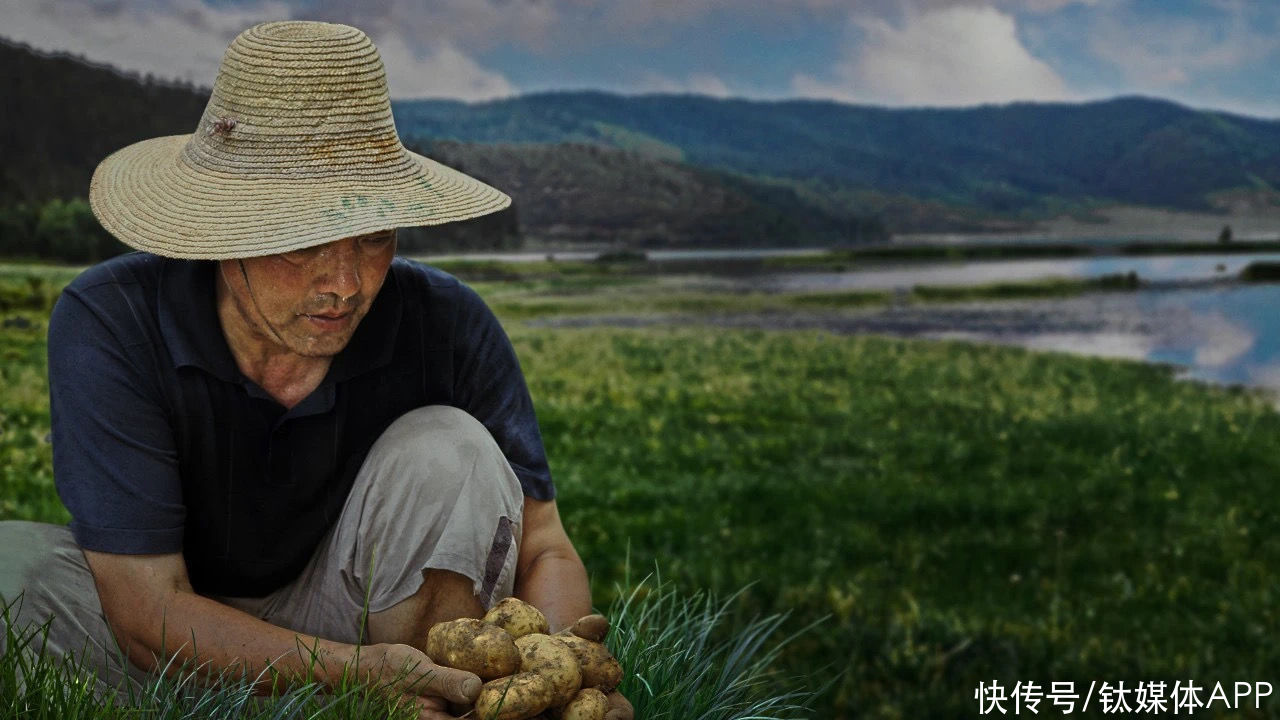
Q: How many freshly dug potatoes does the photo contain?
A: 6